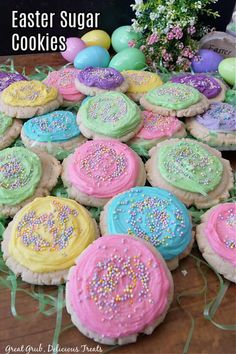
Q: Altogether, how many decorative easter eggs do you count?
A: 7